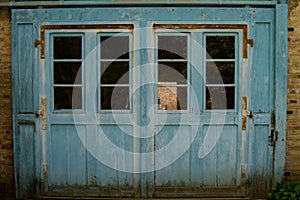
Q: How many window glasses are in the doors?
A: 12